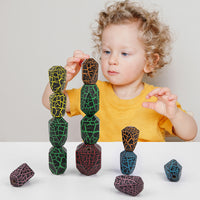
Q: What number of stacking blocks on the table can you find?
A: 13